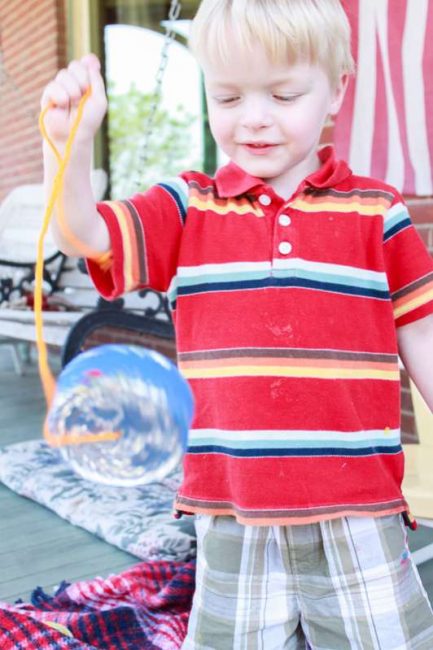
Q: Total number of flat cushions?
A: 1